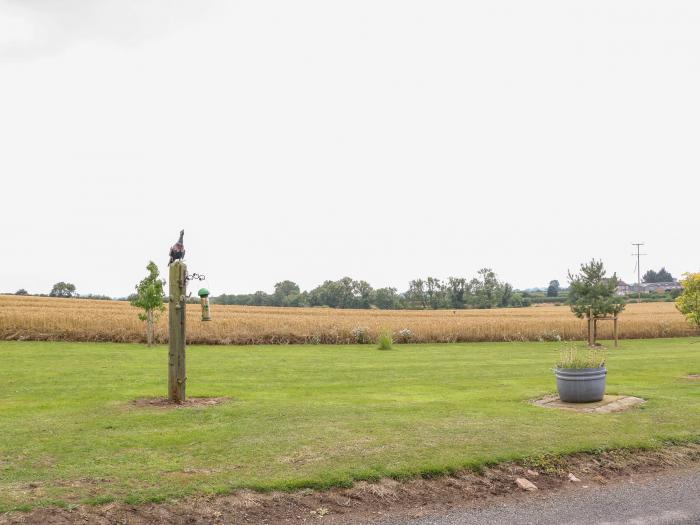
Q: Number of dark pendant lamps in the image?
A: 0